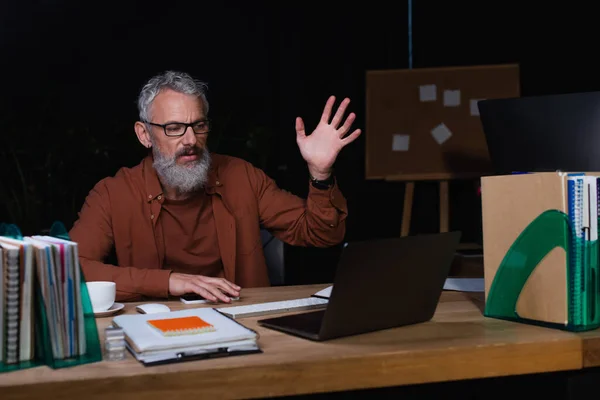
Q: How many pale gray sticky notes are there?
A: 5